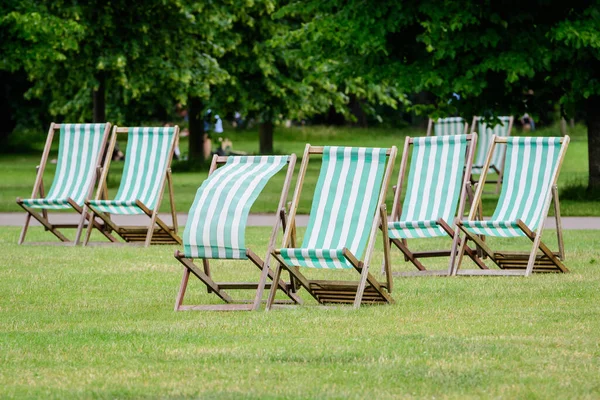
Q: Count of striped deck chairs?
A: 8